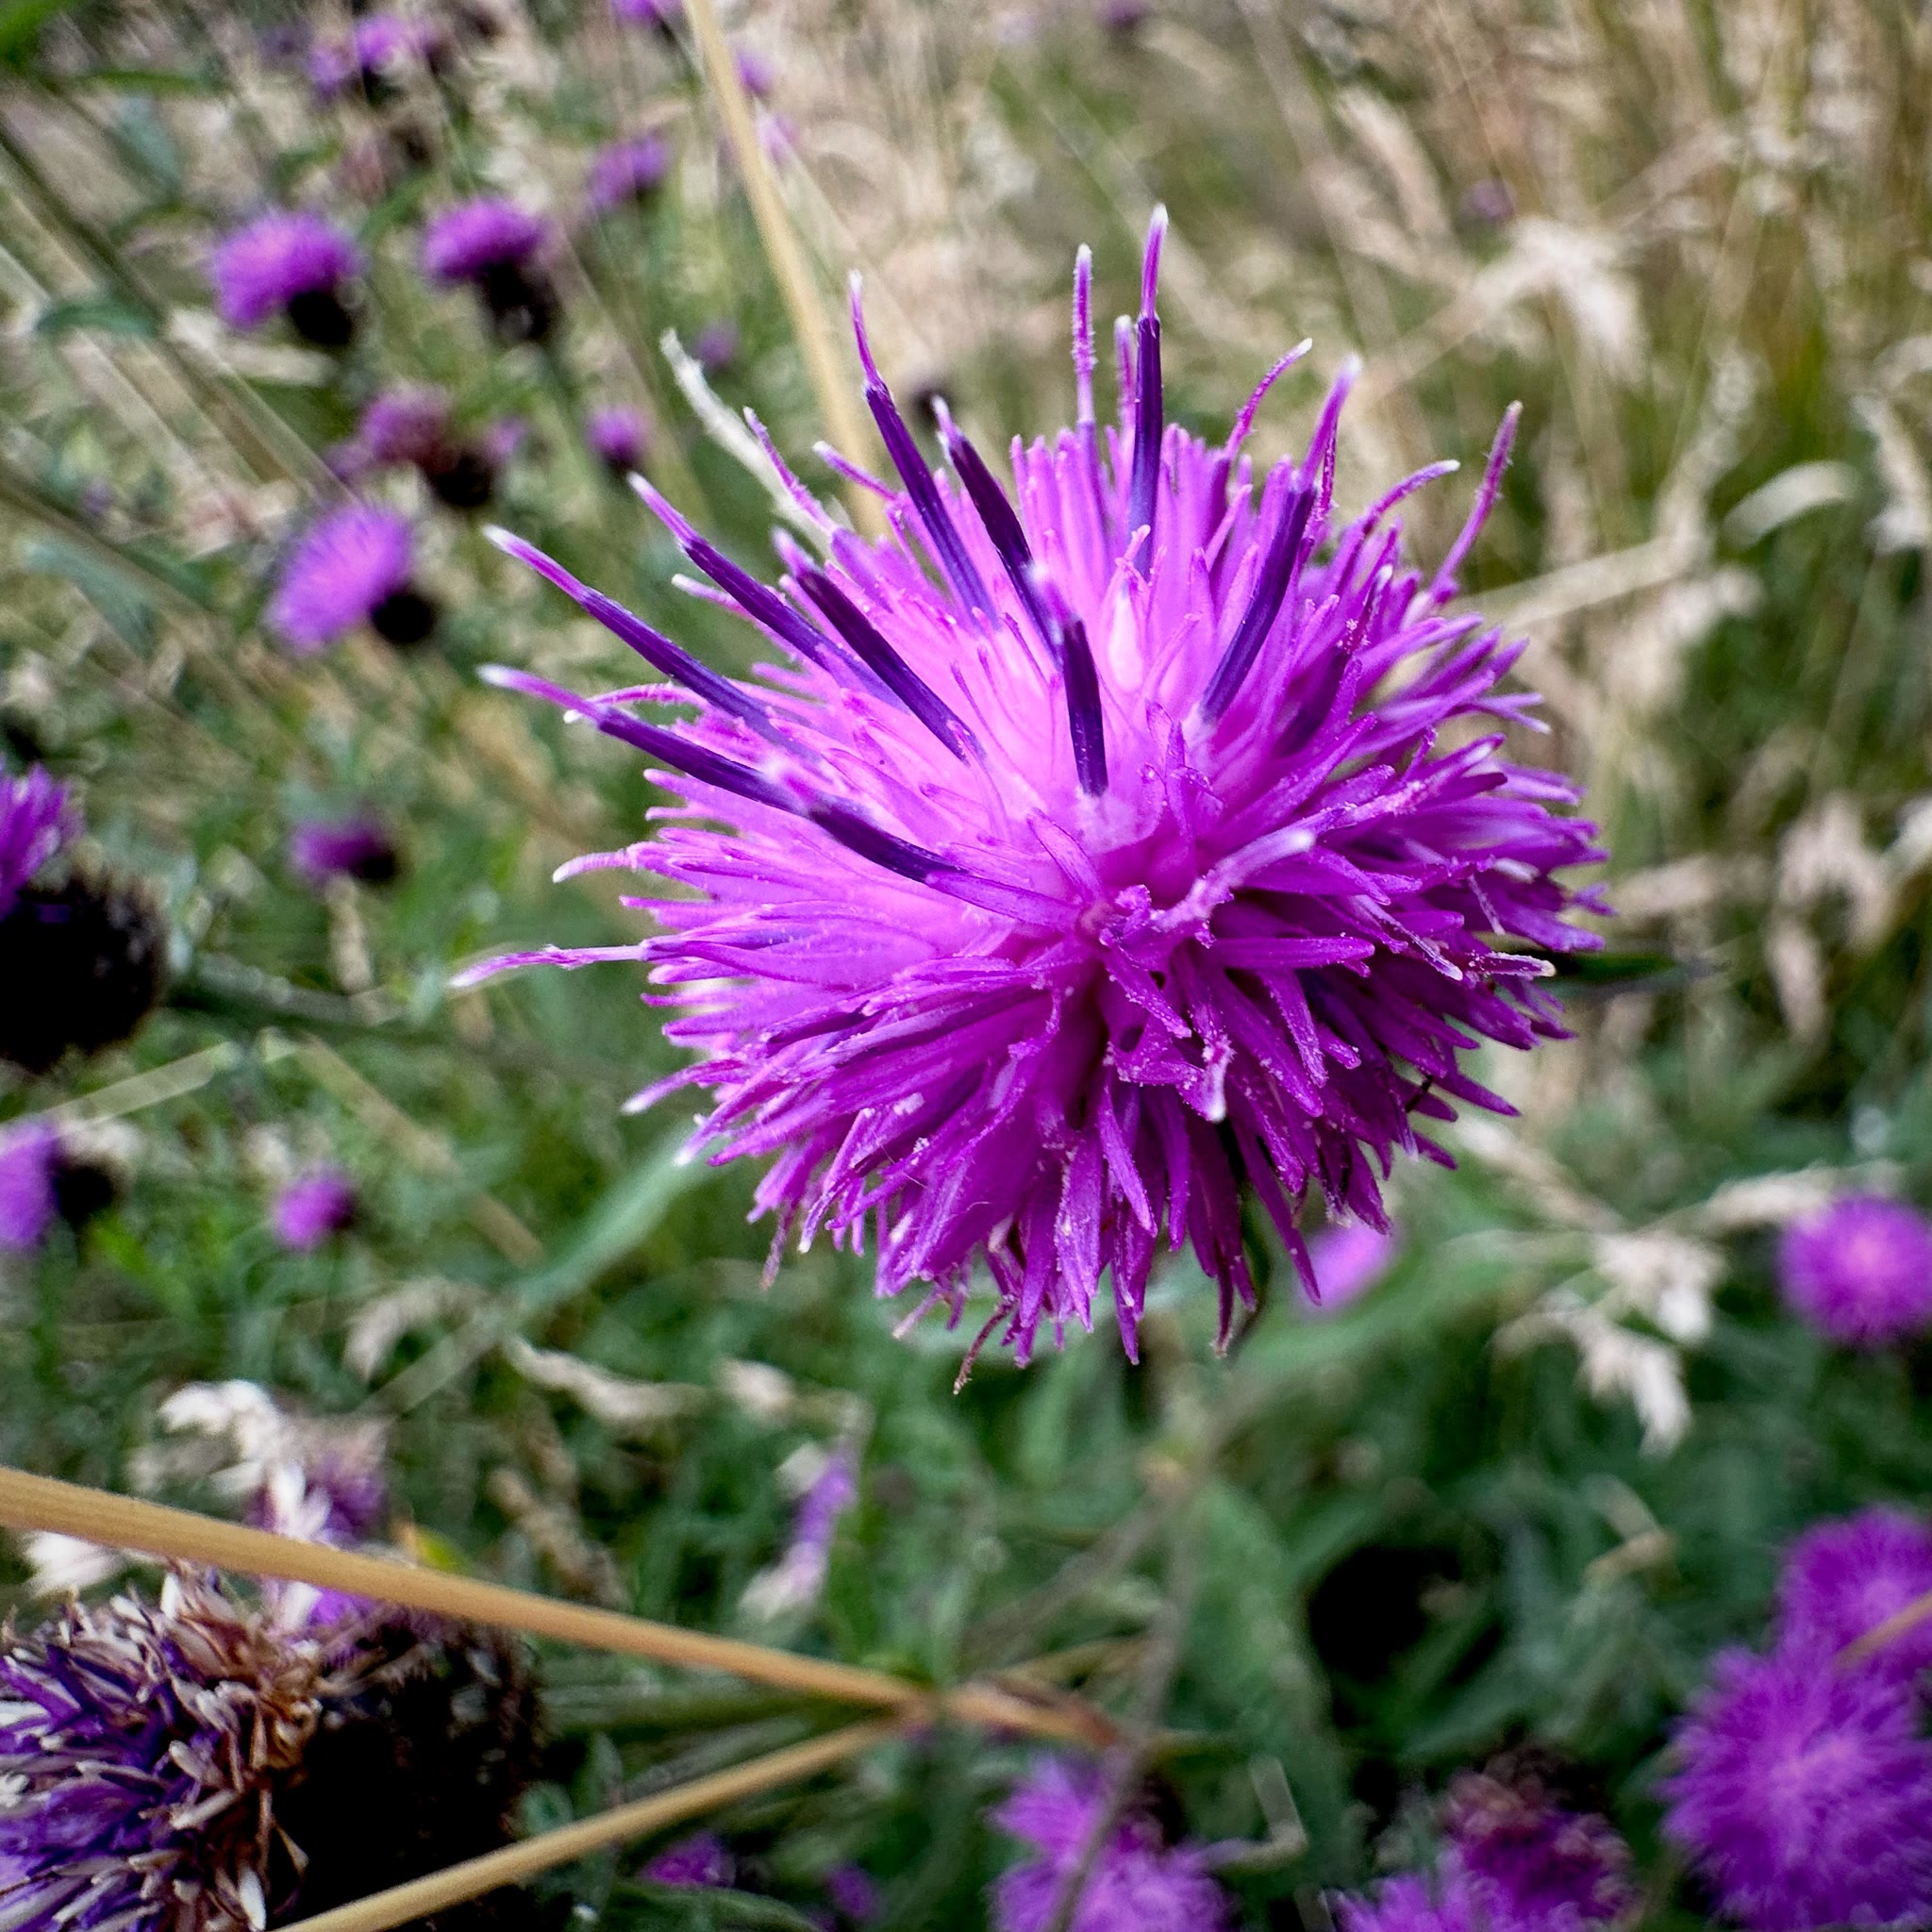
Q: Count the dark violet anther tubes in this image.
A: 10